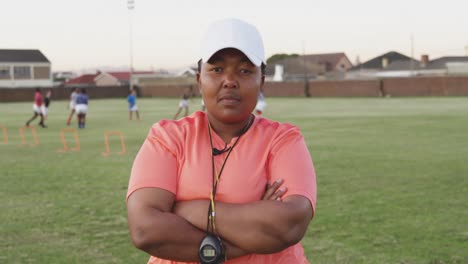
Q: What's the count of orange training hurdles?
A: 4